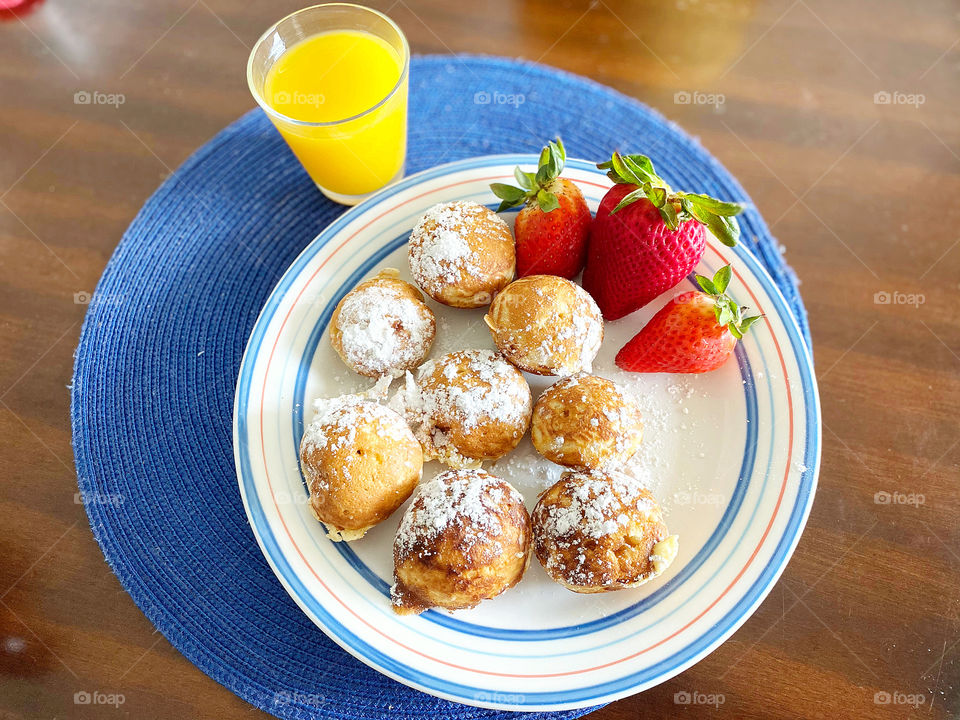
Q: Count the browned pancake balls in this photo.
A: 8